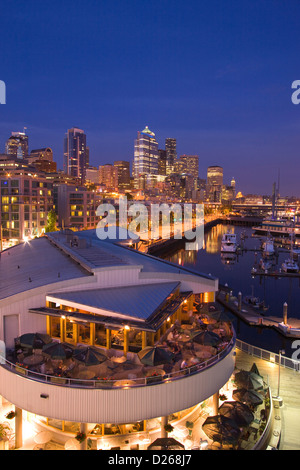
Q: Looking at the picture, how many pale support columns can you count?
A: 4